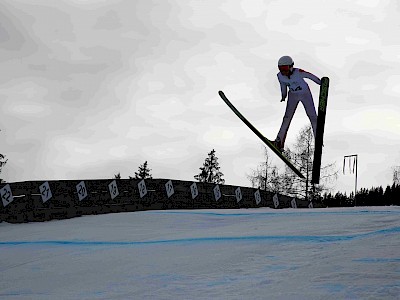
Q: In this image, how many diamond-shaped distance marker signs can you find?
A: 13